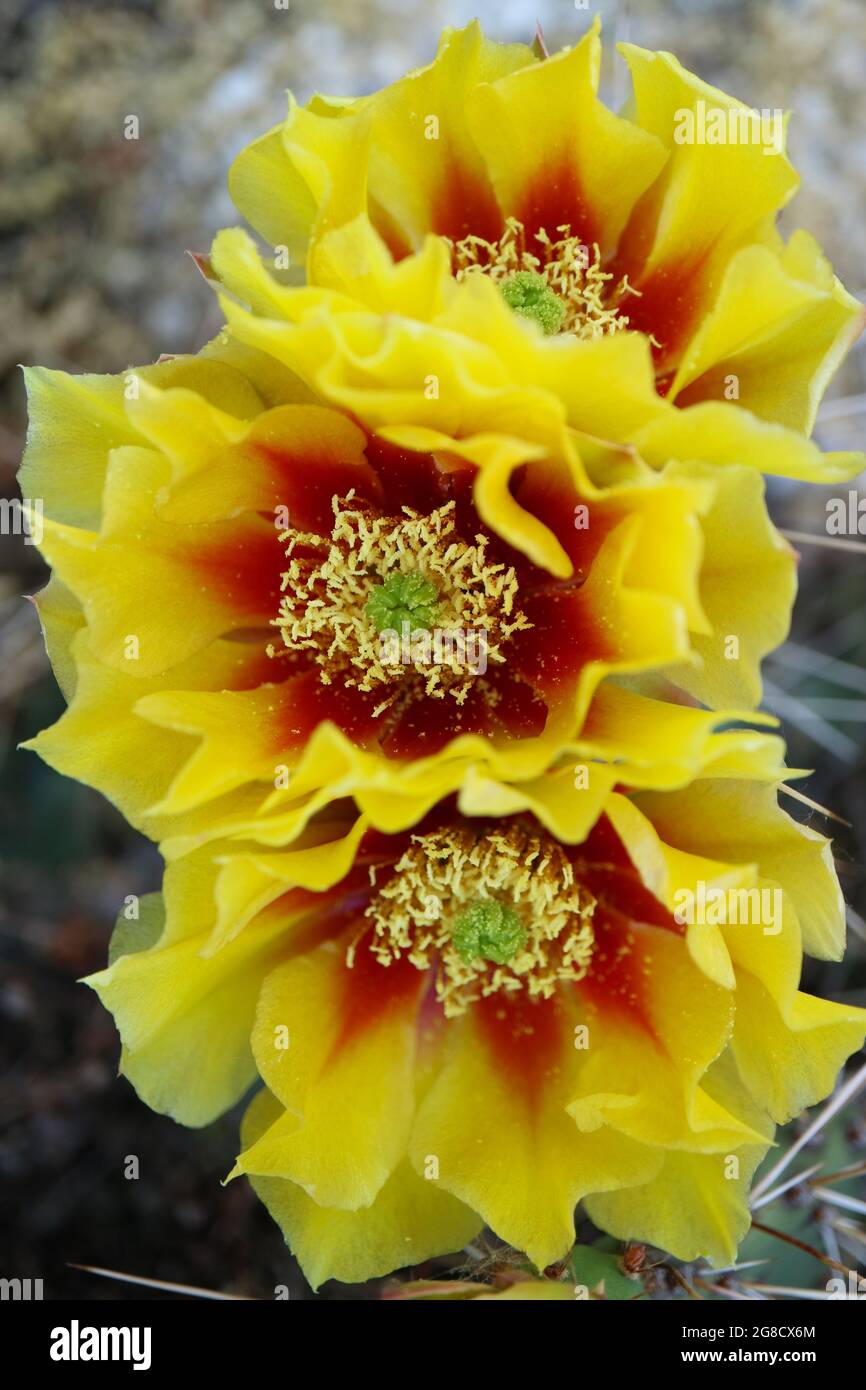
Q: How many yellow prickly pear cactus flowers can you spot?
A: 3